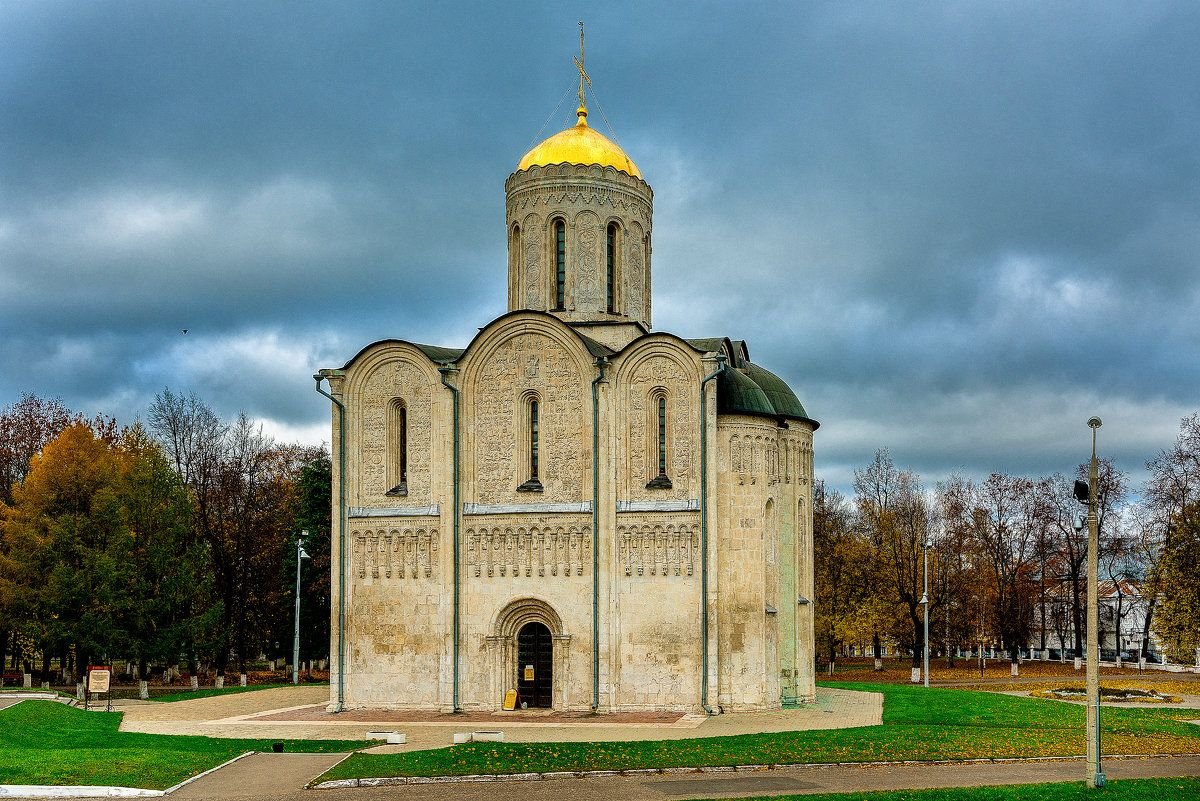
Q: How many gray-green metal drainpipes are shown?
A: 4